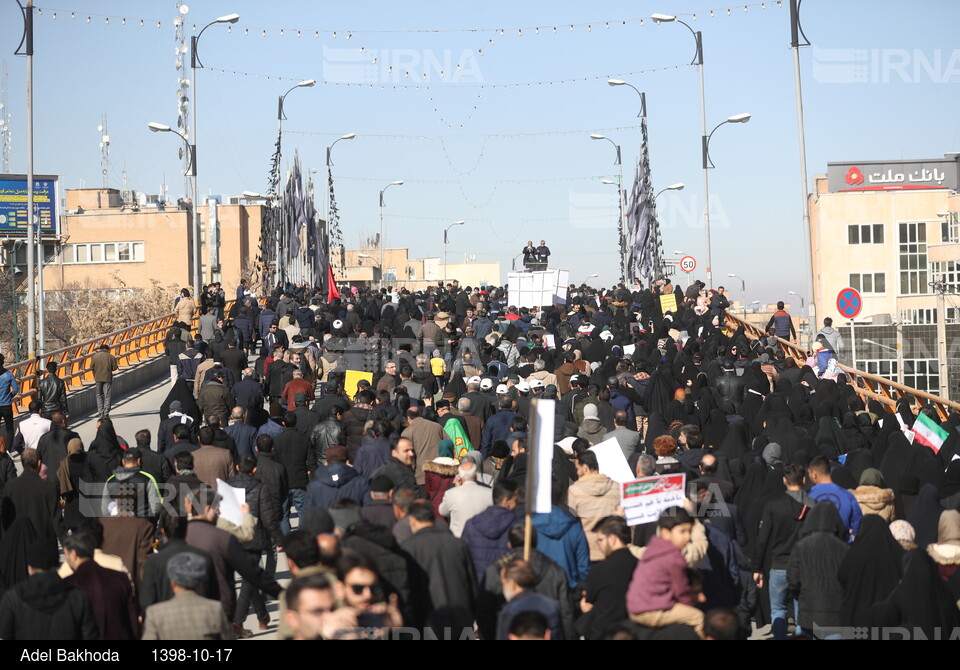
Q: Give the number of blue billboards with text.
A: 1